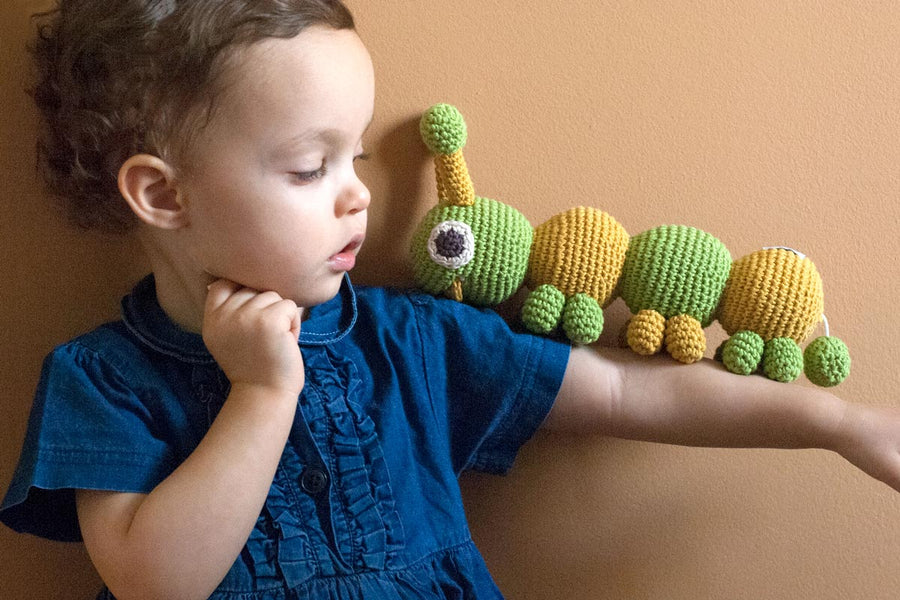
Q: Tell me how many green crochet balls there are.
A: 8